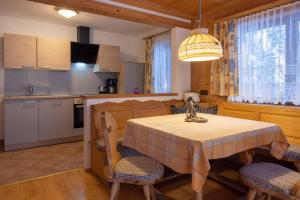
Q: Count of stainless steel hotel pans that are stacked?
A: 0